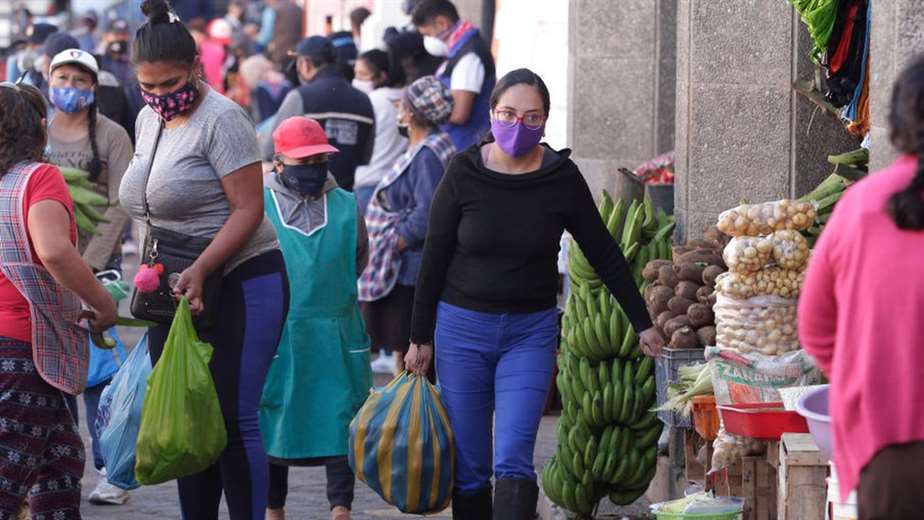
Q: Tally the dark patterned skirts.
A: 1